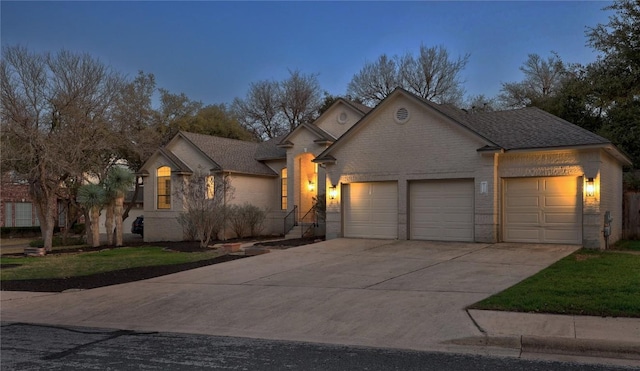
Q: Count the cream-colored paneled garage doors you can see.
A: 3